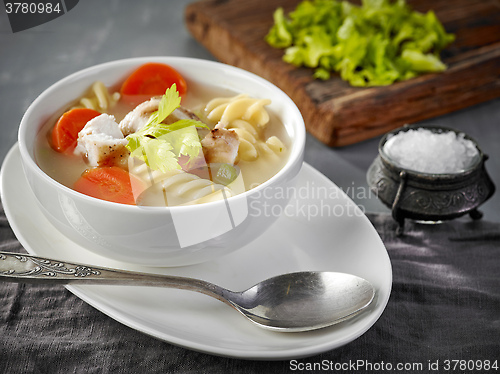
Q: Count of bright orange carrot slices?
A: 3